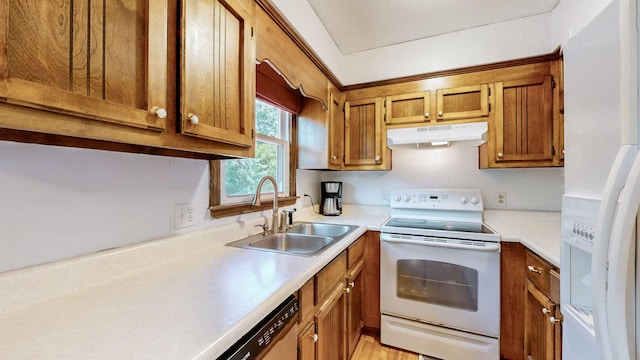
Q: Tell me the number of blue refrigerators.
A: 0